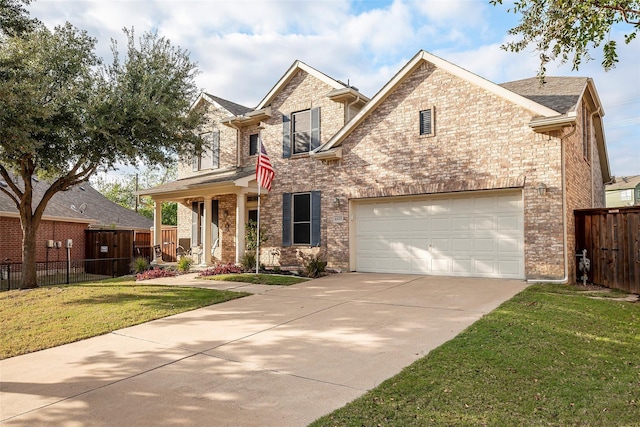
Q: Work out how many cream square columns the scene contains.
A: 3